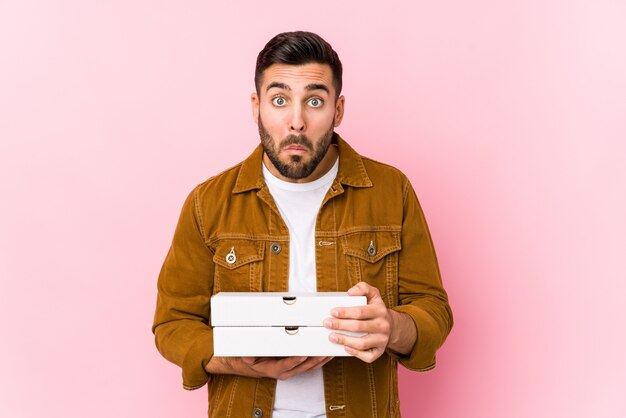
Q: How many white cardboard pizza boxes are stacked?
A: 2